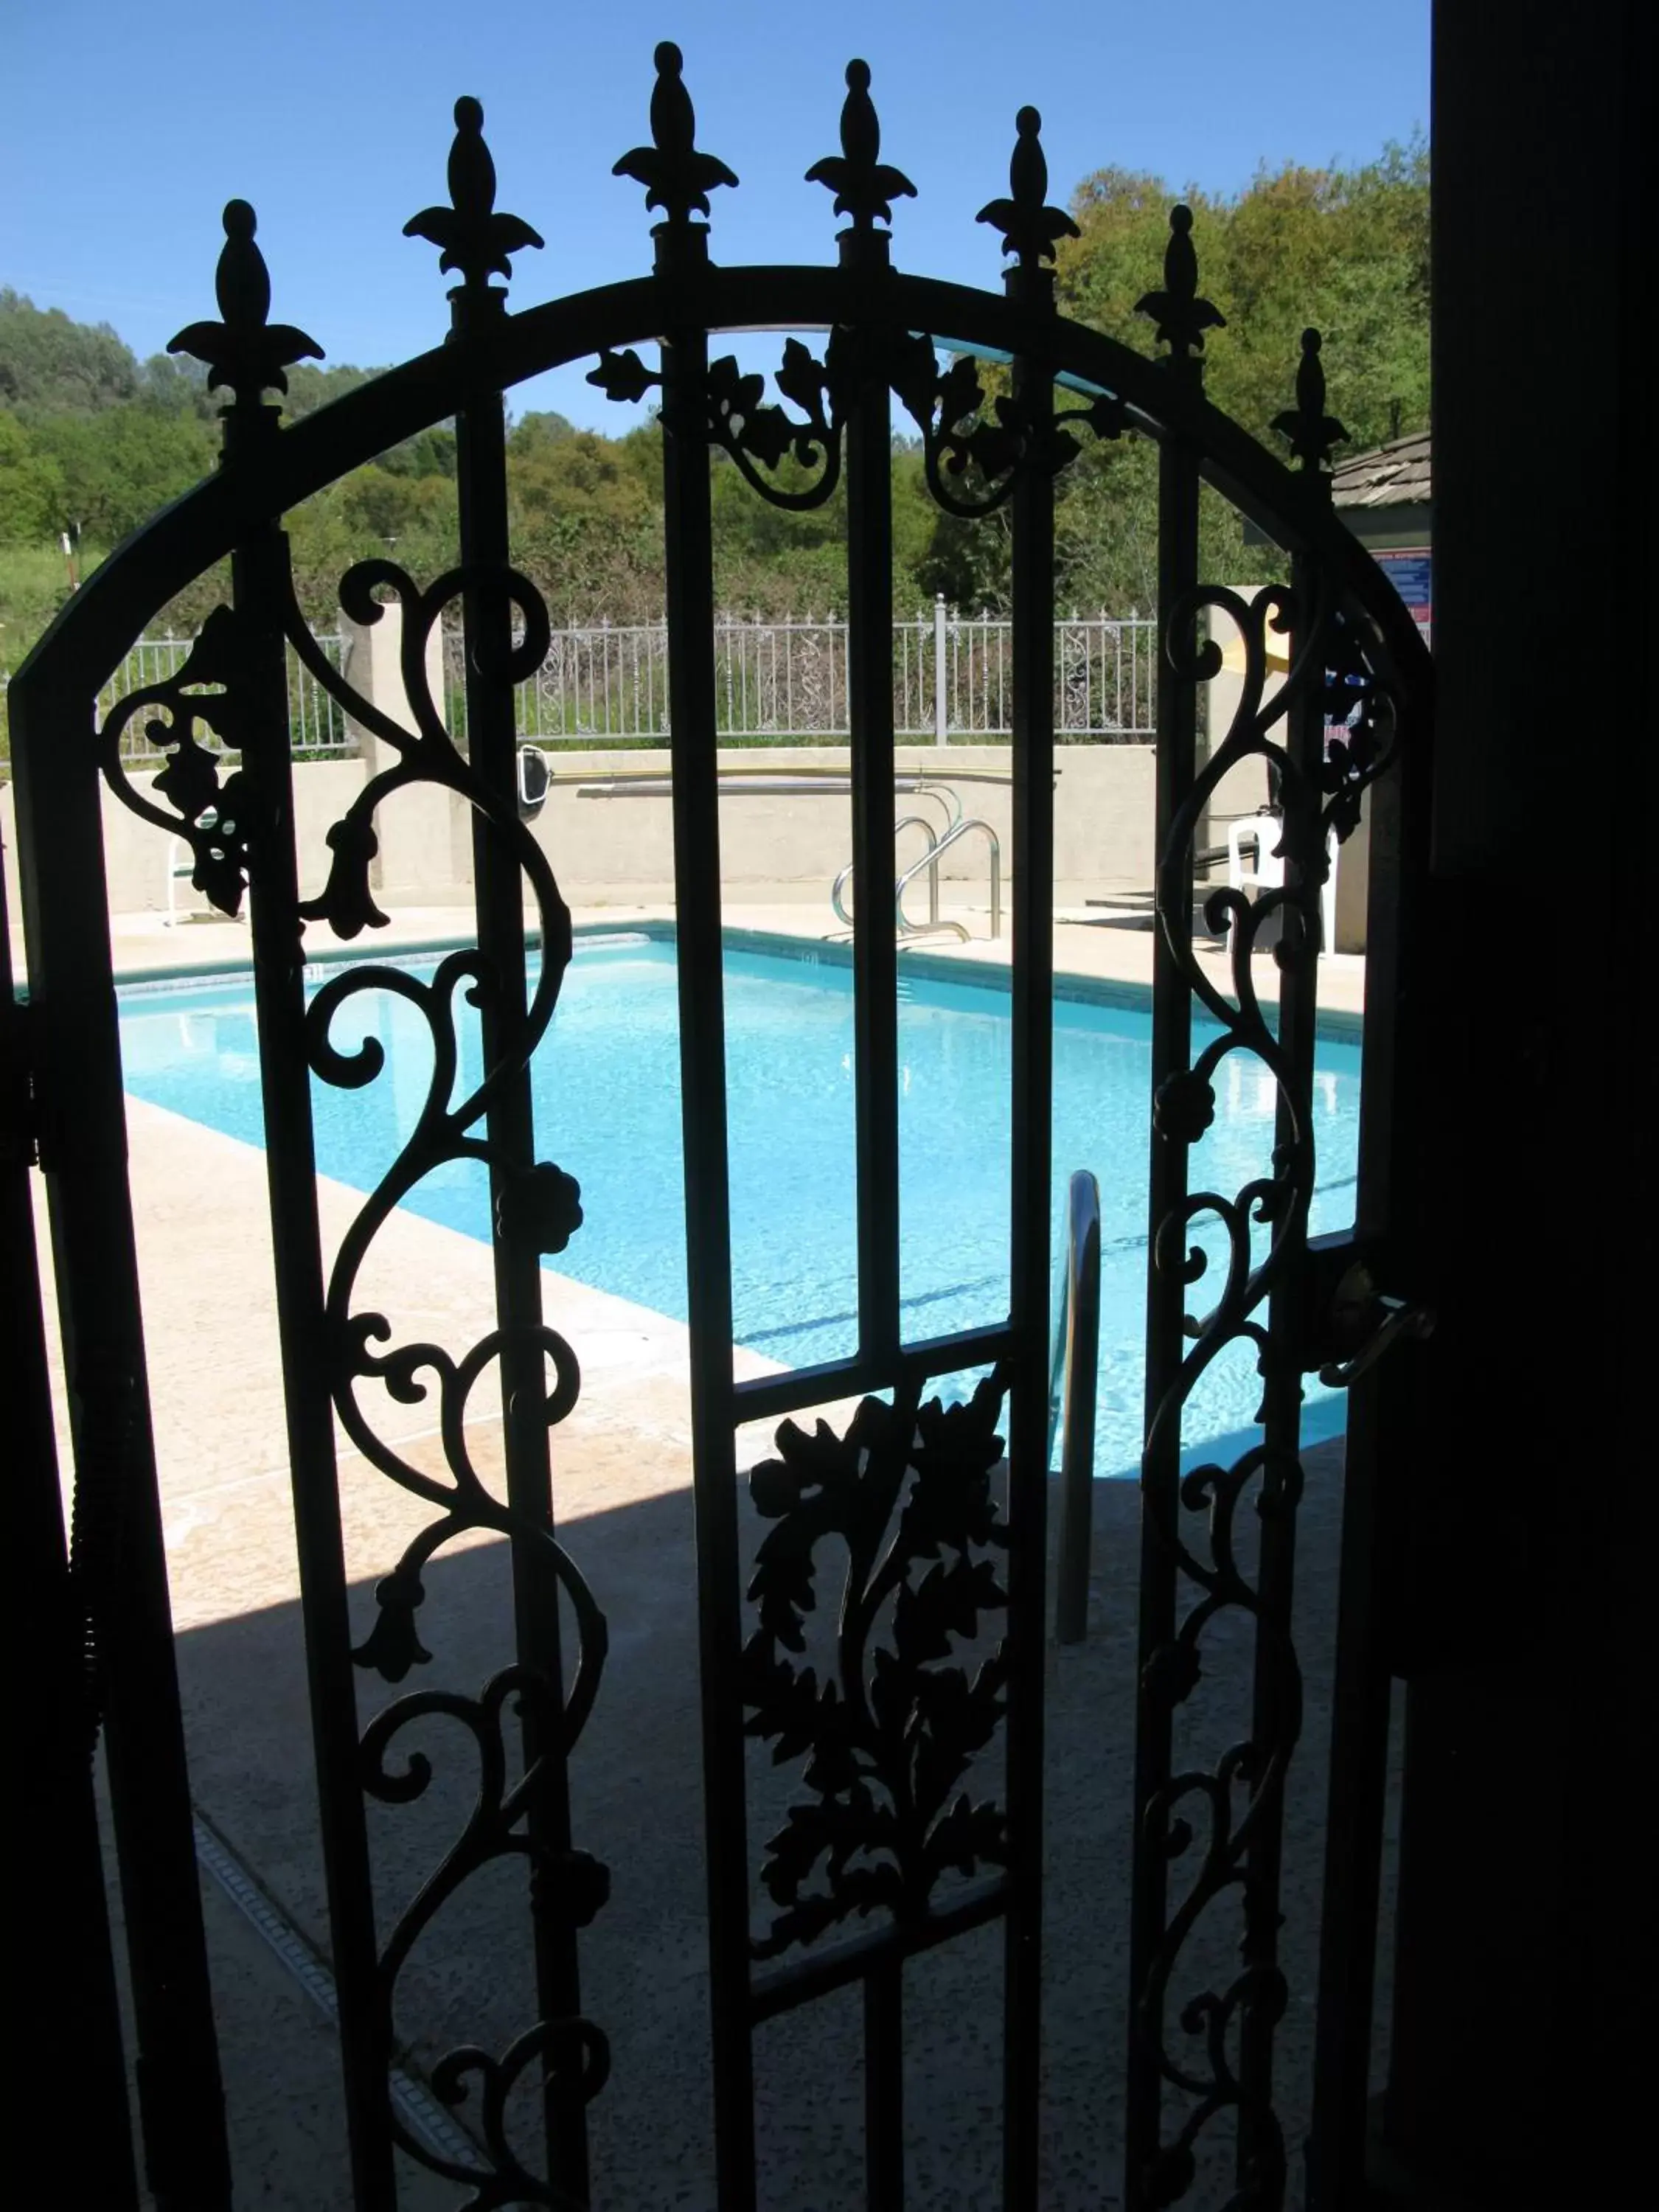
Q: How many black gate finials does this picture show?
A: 7